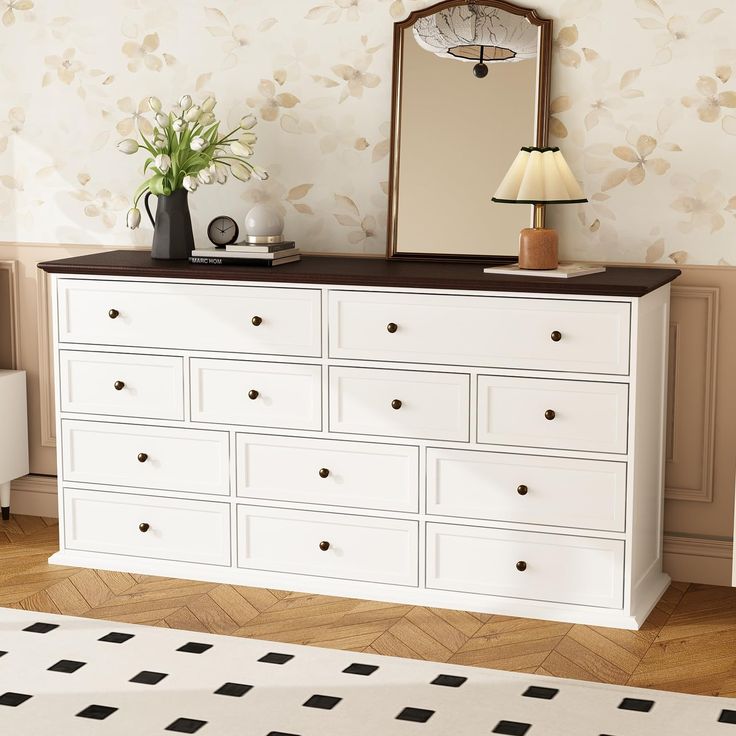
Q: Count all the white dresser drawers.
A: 12